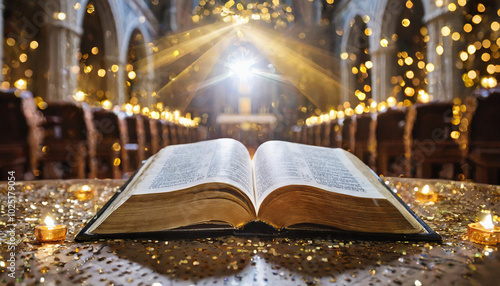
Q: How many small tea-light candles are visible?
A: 4